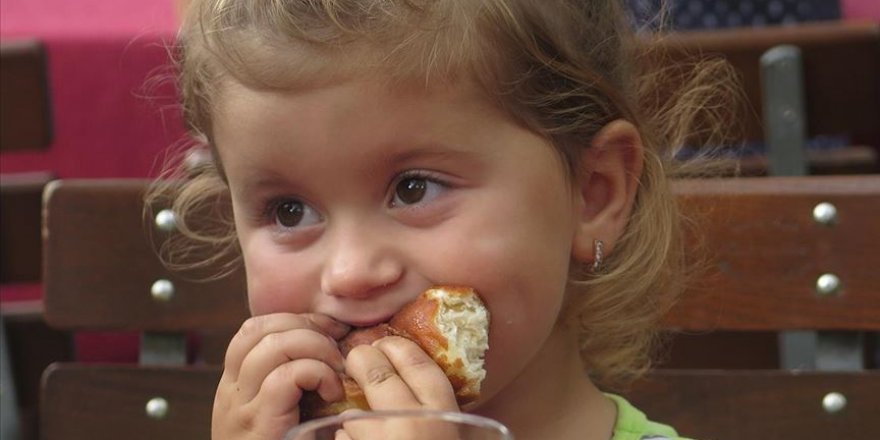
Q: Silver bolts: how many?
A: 6